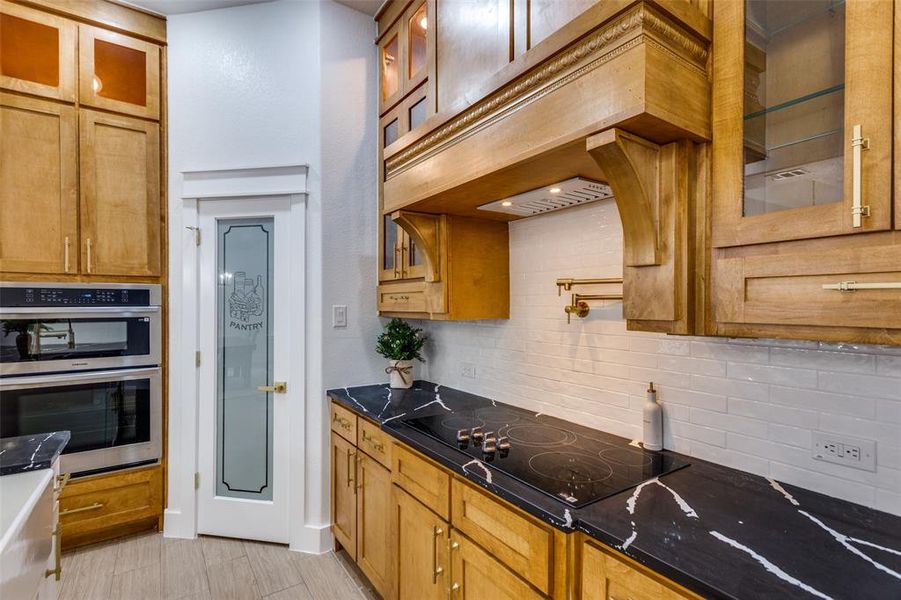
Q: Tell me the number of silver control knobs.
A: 5